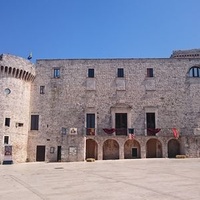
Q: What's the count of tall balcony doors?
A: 3